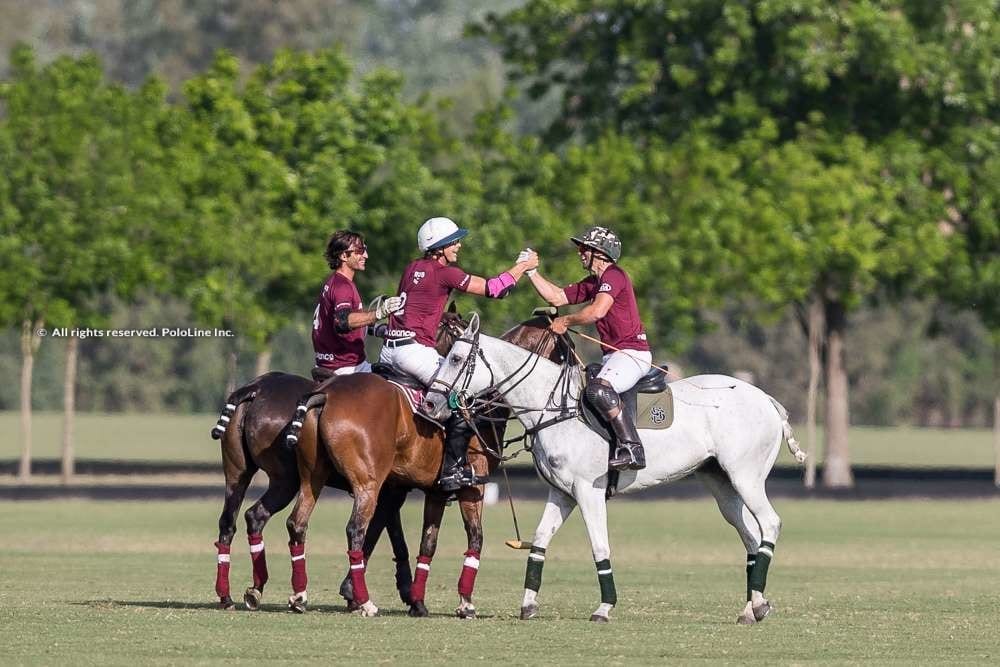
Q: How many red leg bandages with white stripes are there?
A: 6